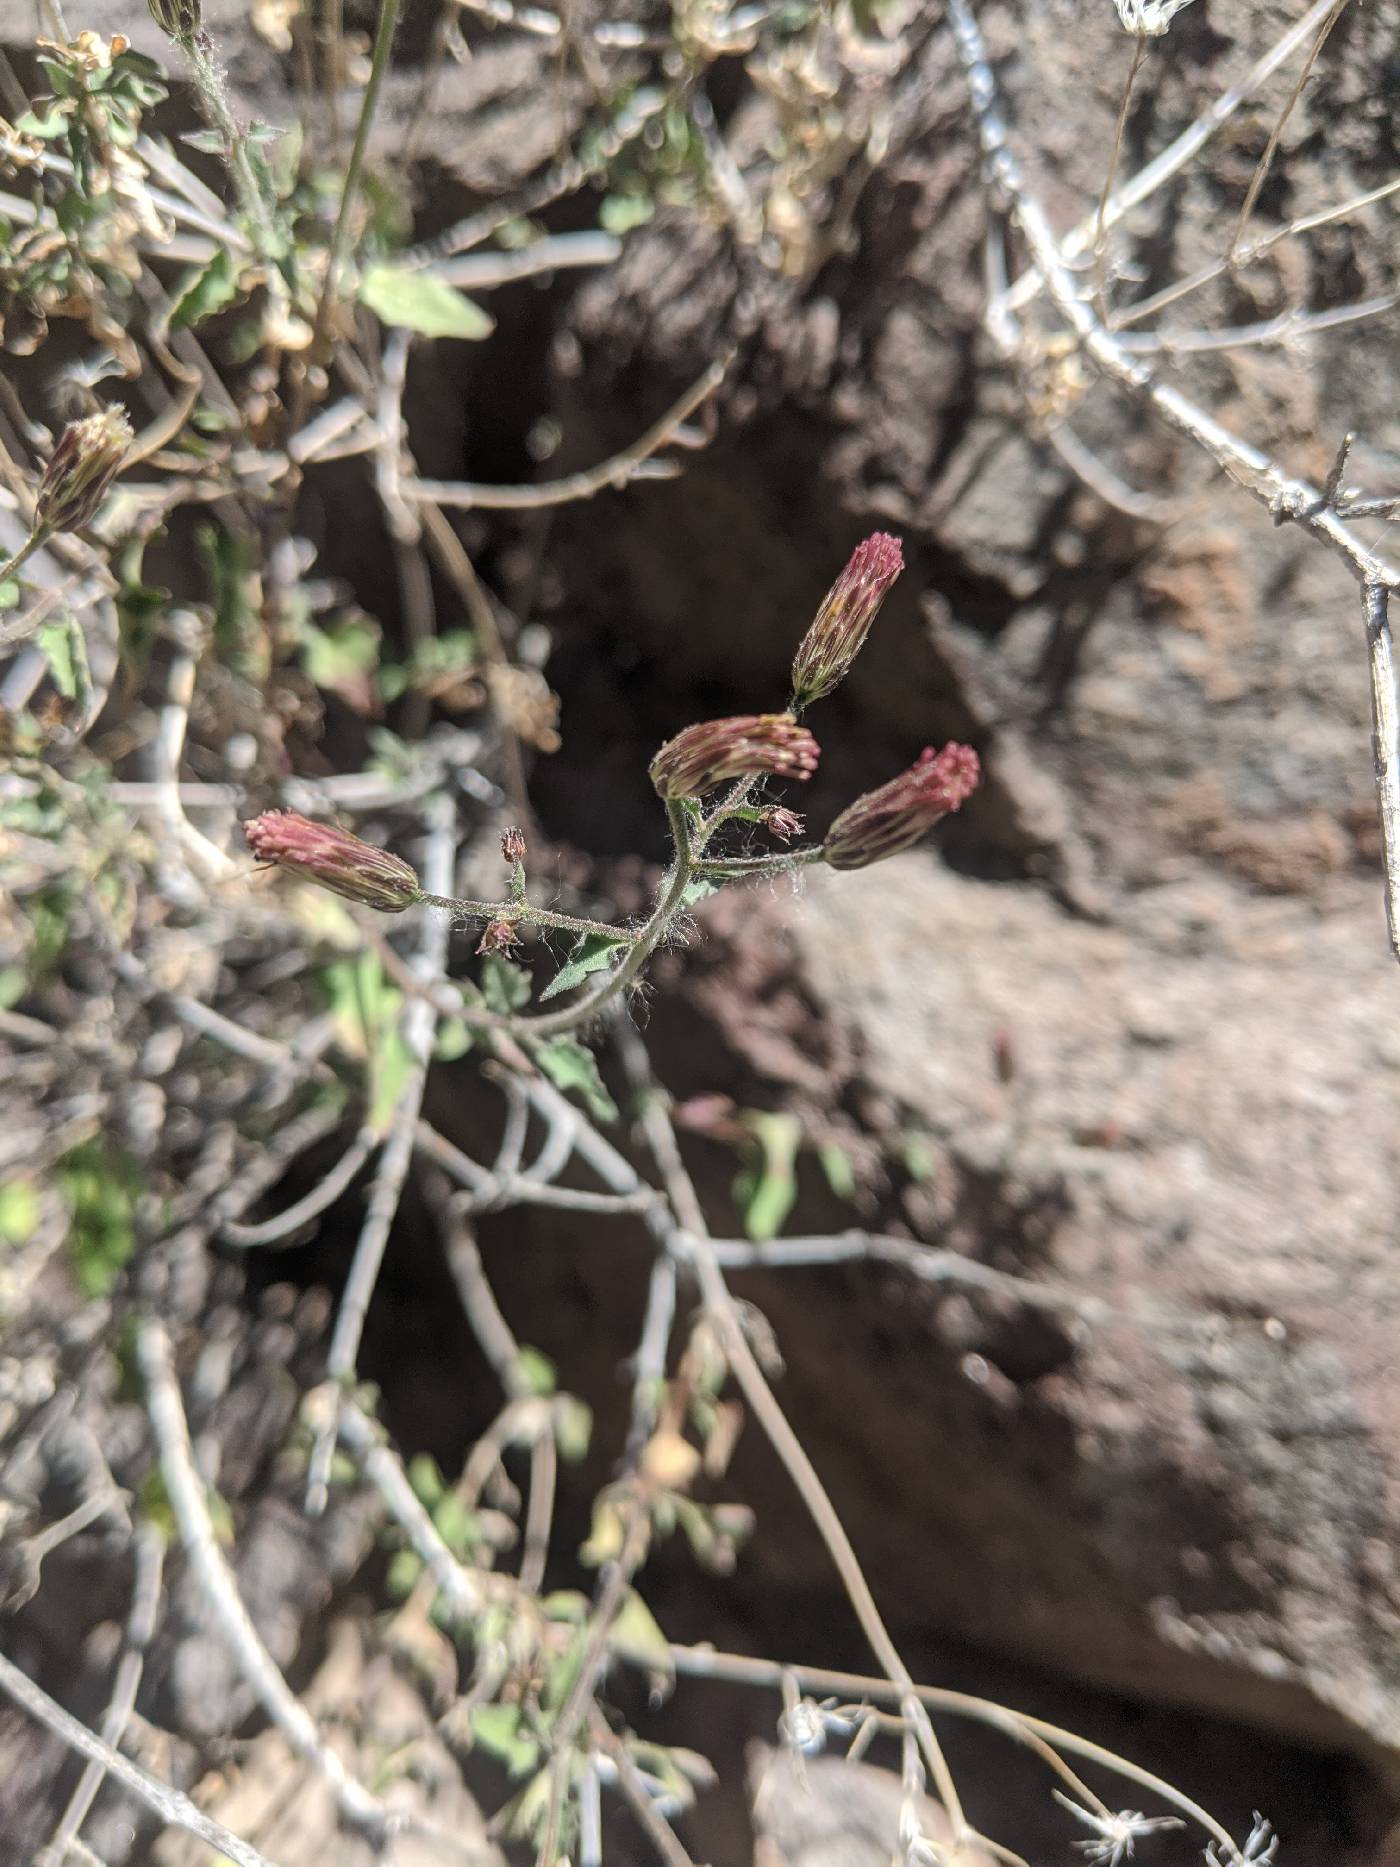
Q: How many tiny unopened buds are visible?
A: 3